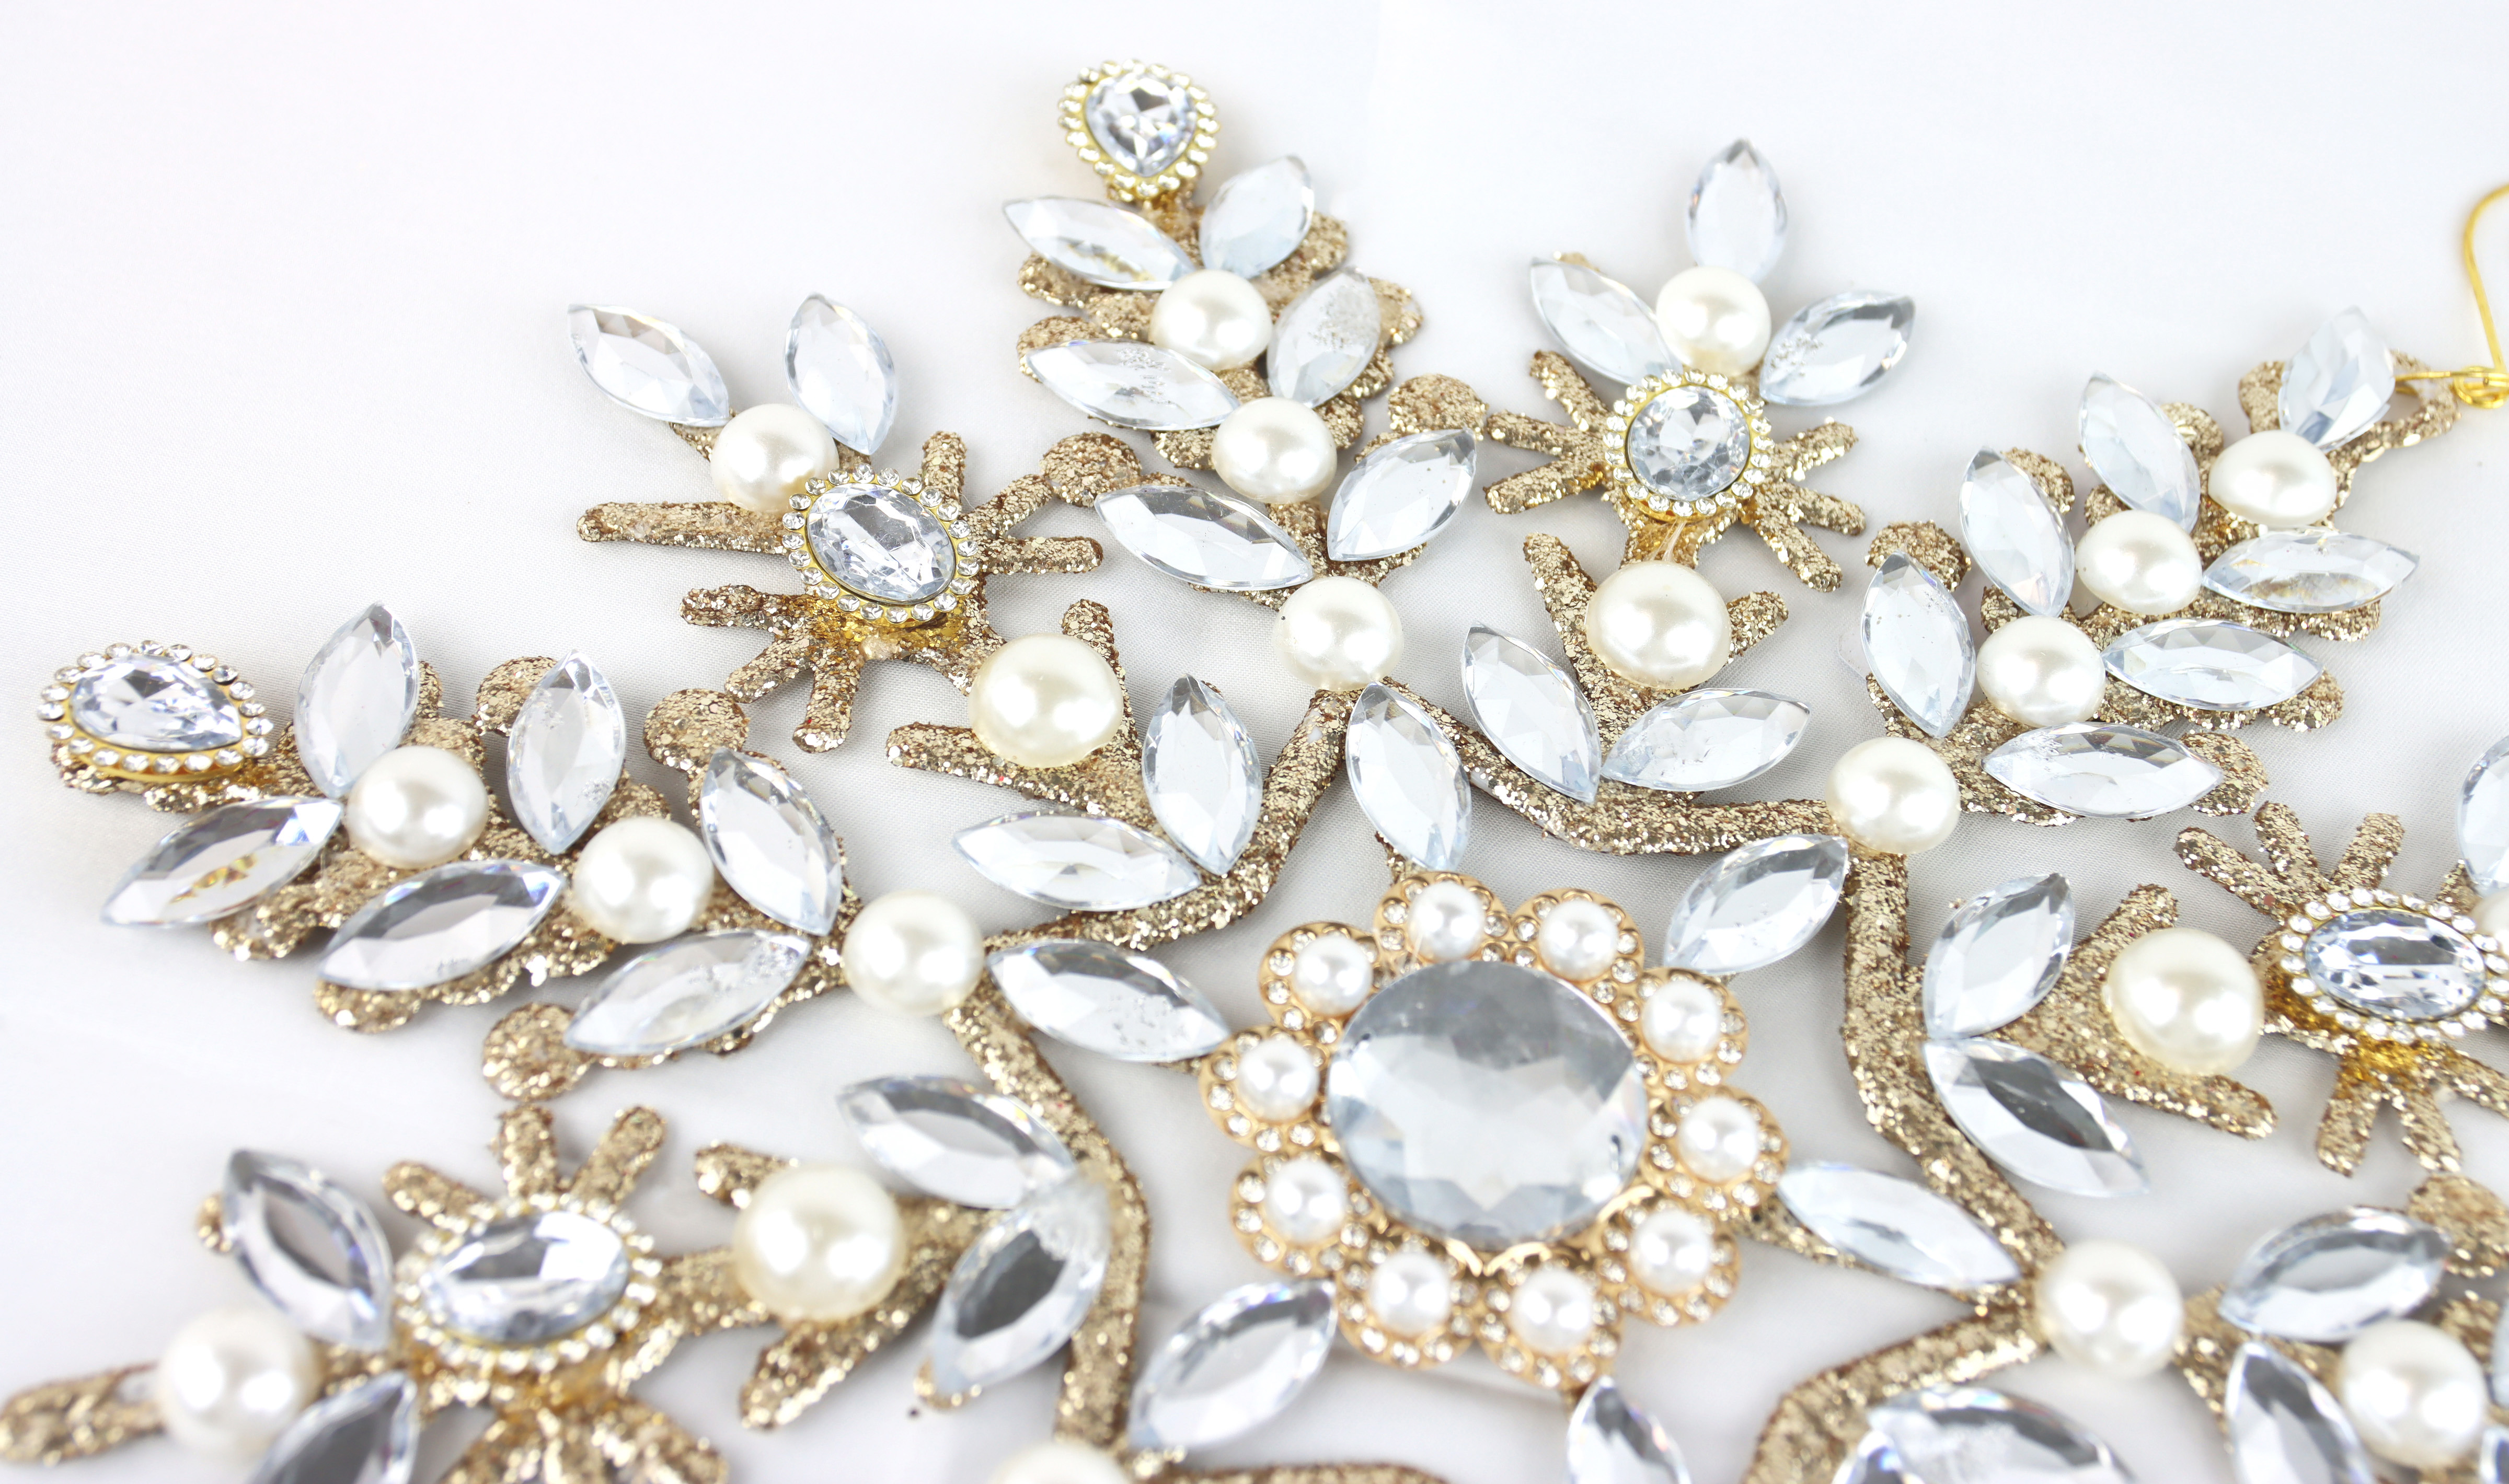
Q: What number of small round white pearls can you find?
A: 10